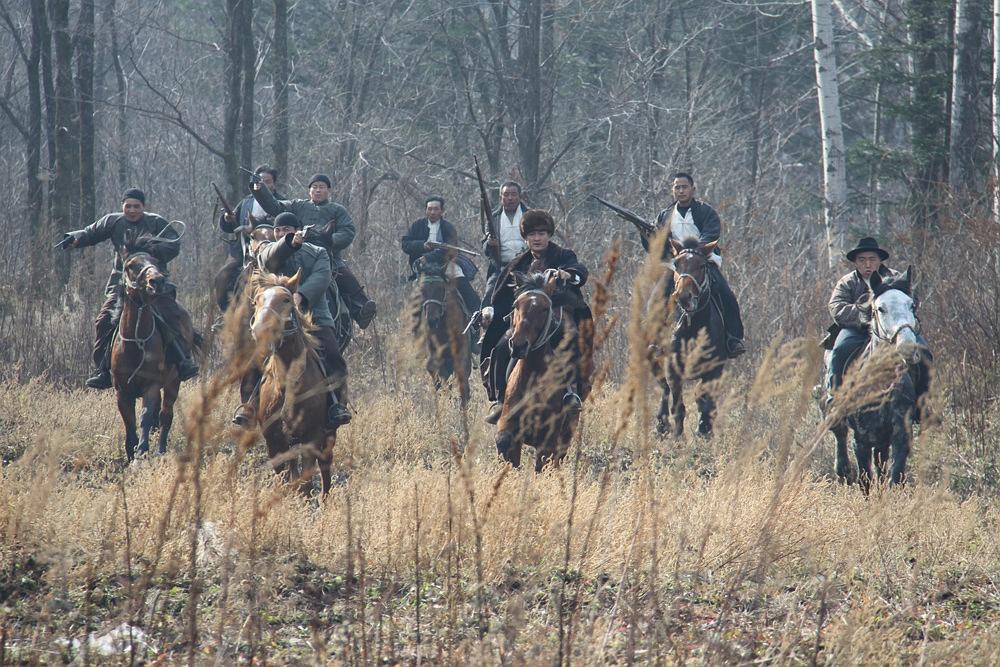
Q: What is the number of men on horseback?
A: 9